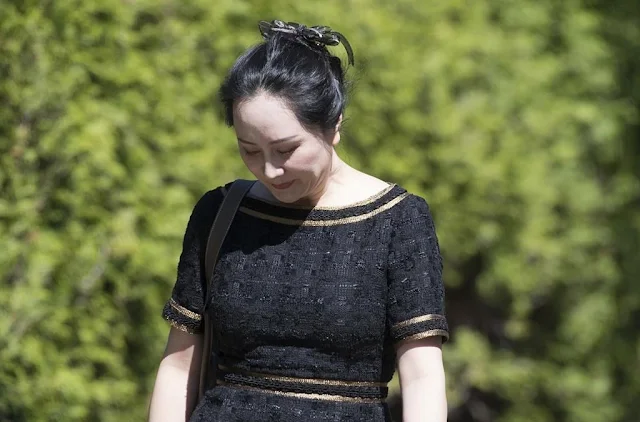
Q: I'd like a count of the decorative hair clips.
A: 1